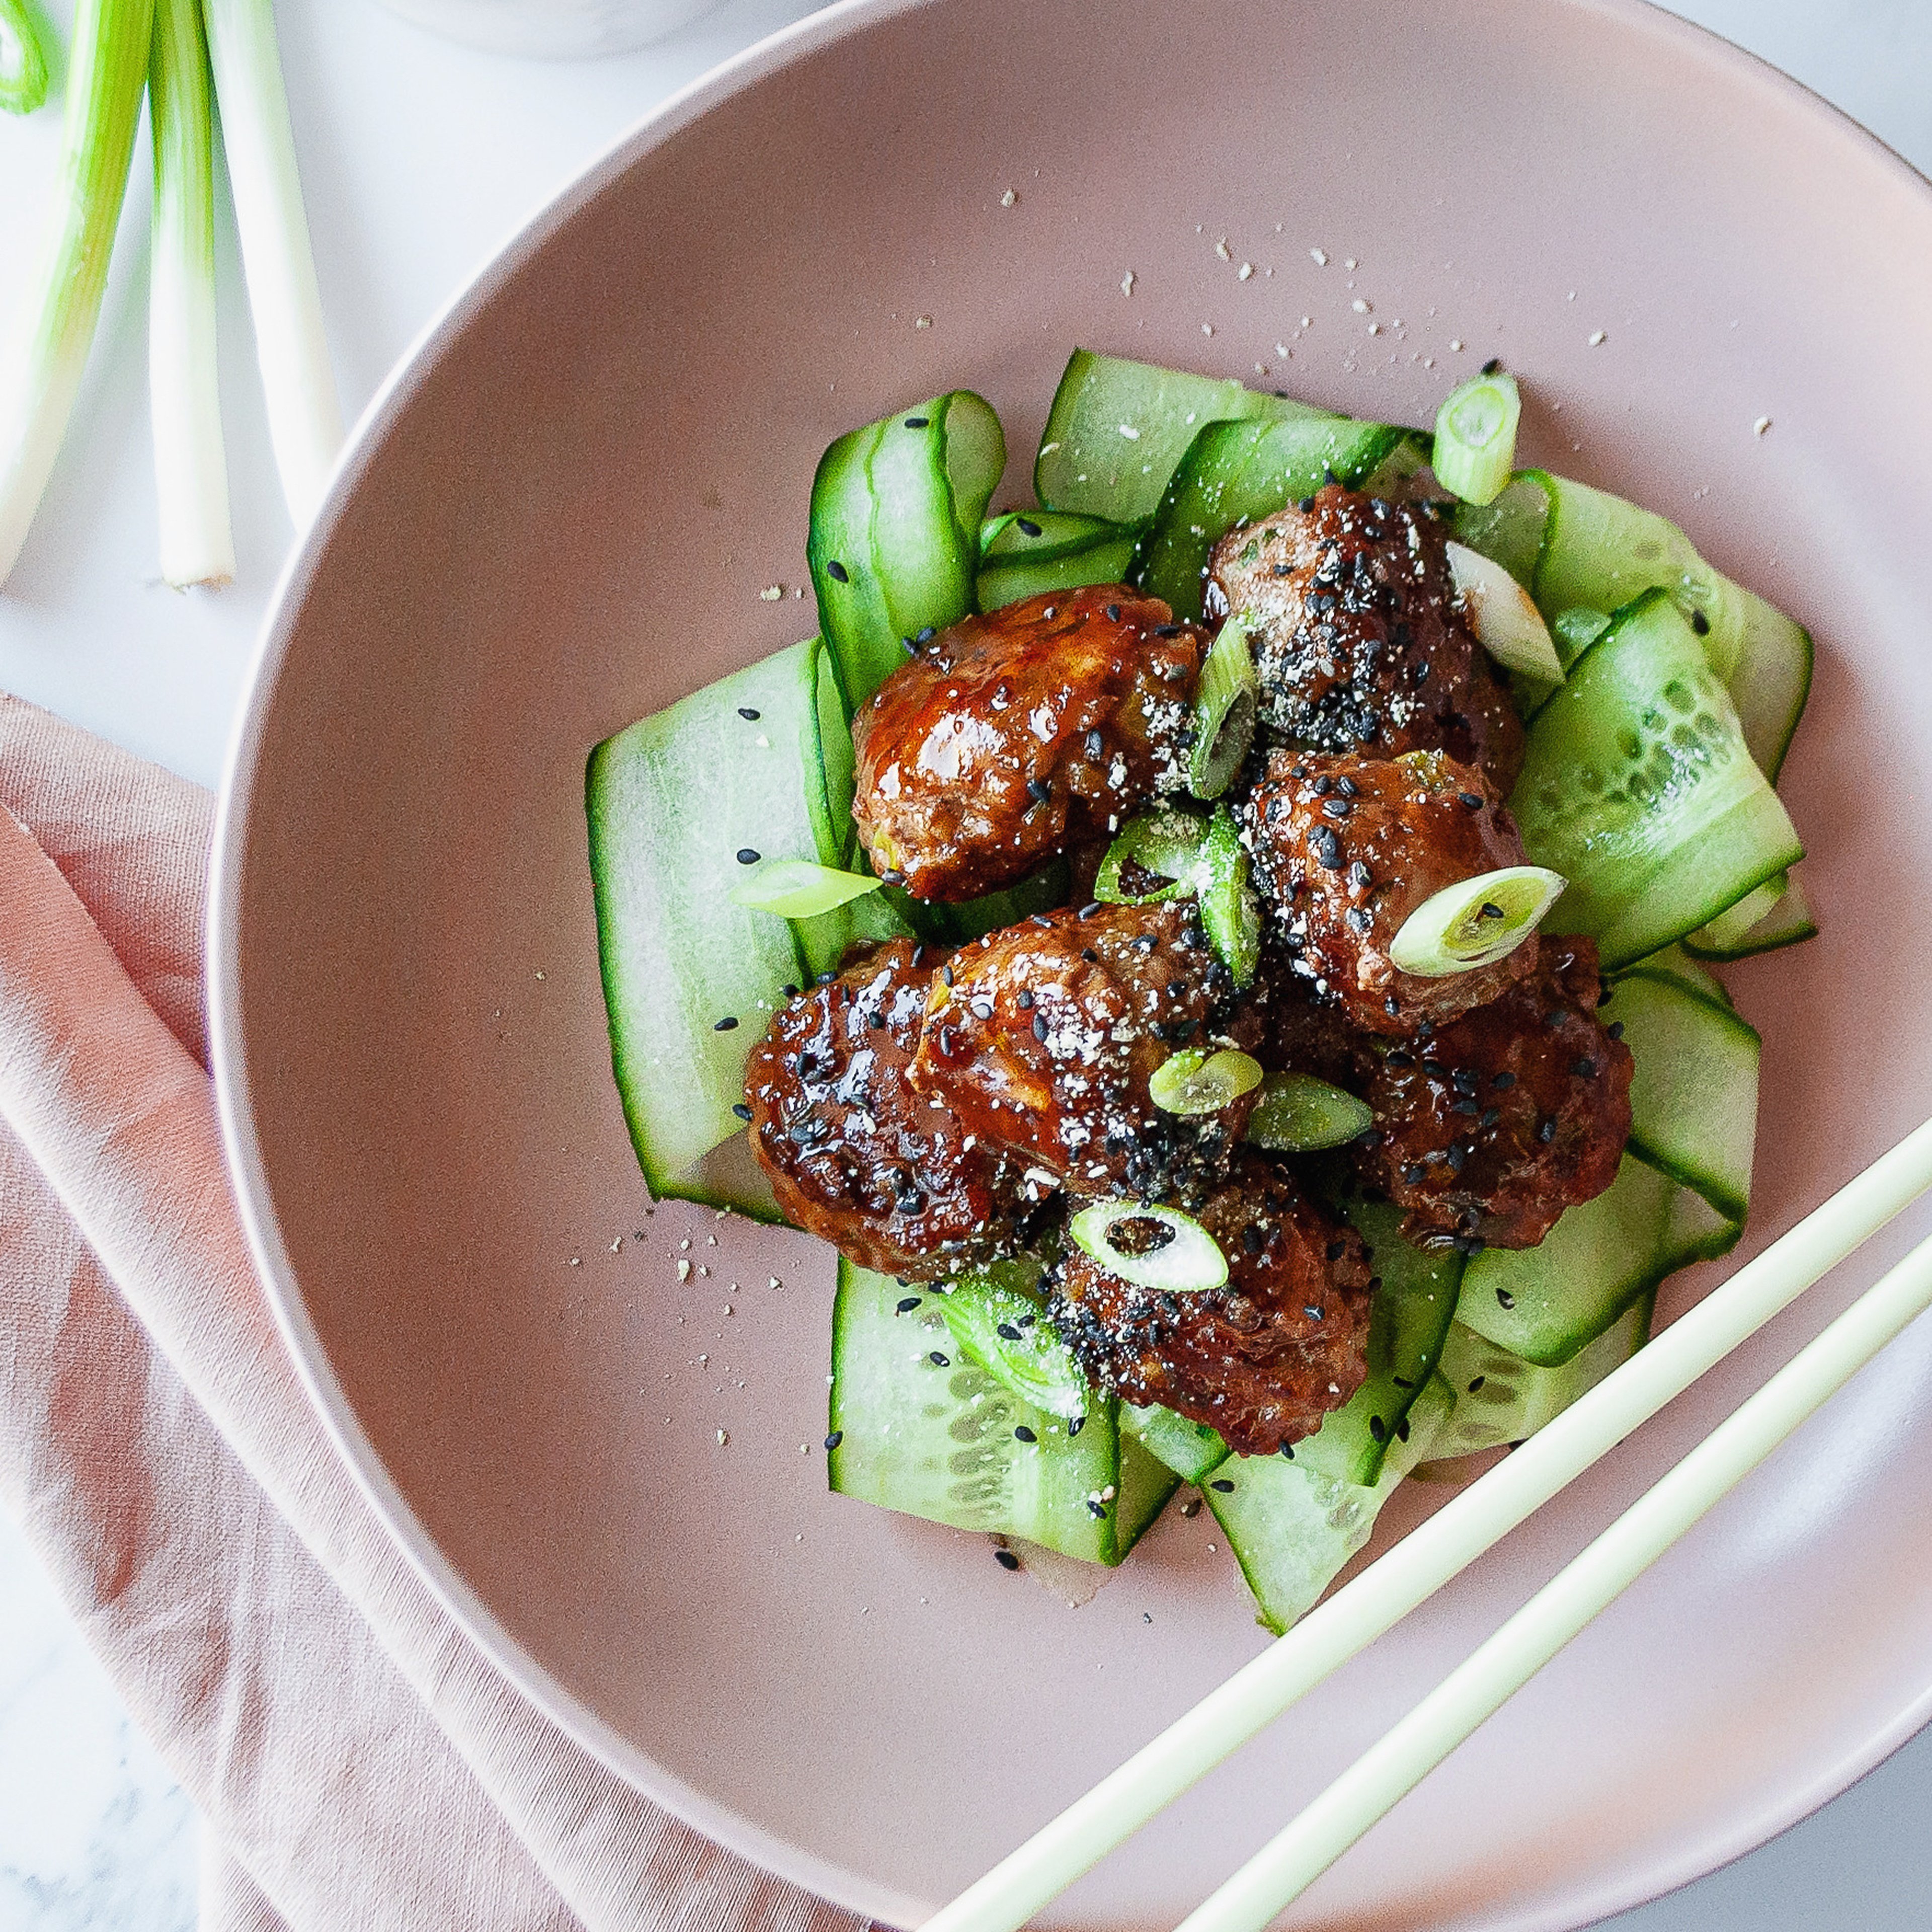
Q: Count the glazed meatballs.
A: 7